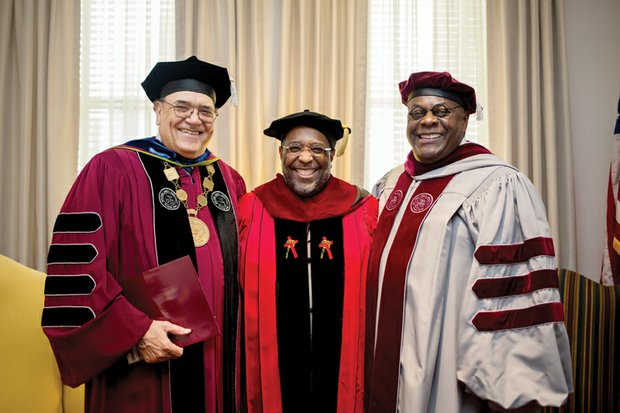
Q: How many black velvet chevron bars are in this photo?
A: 4